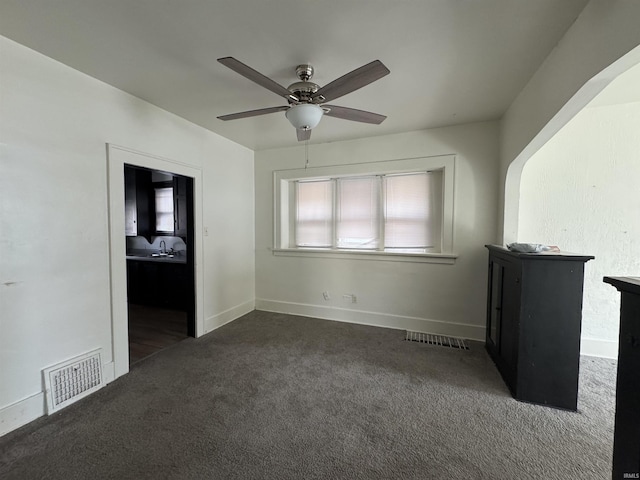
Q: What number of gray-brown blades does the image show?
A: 5